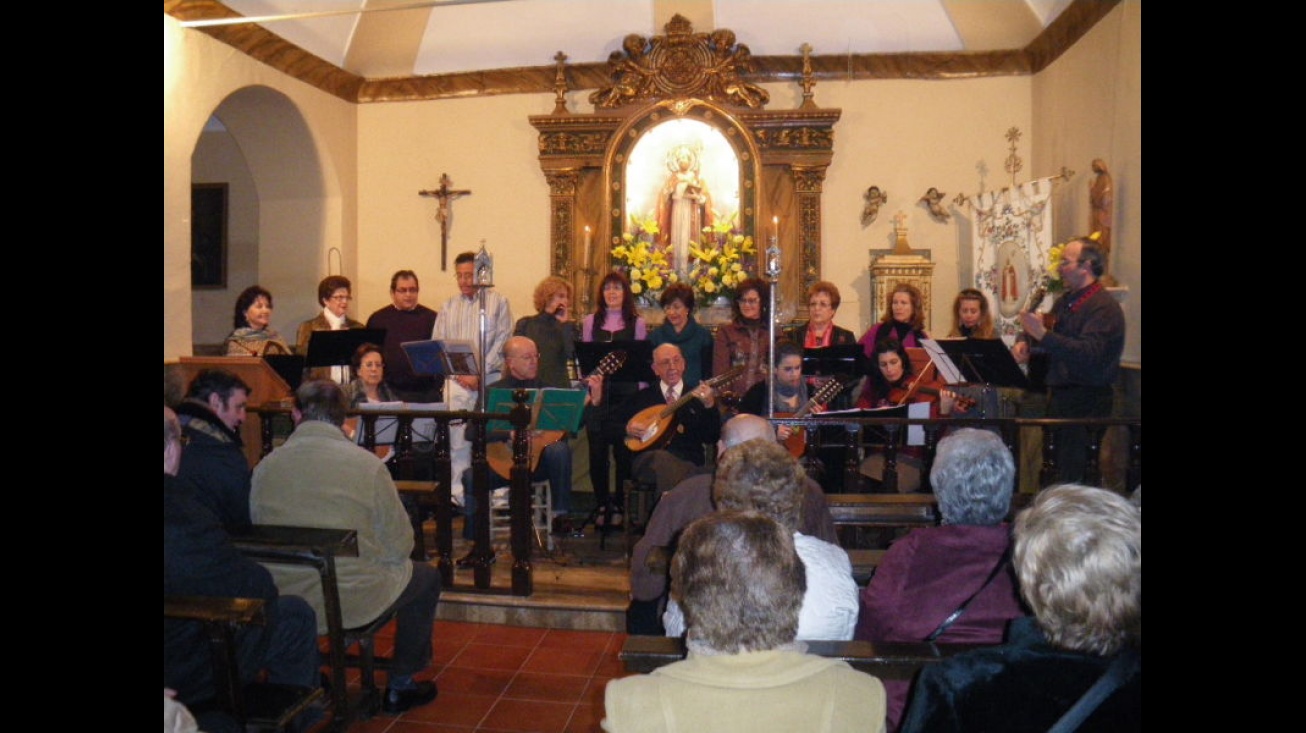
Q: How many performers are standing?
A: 12